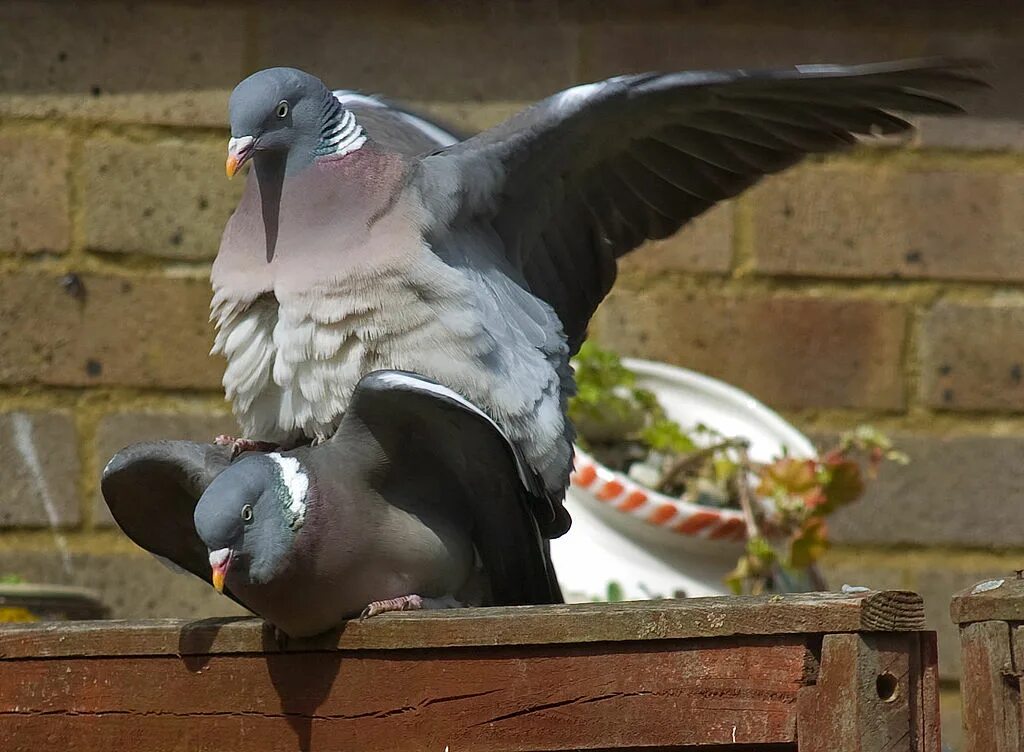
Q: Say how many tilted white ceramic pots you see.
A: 1